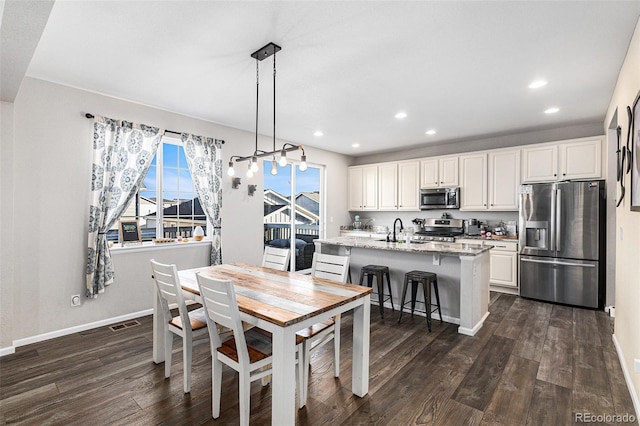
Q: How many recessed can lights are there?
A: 6